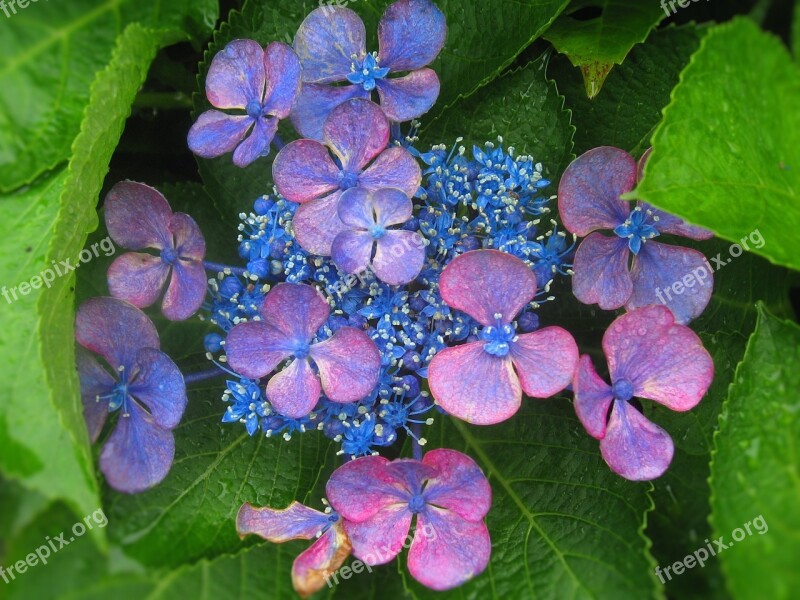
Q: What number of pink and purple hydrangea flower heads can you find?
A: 12